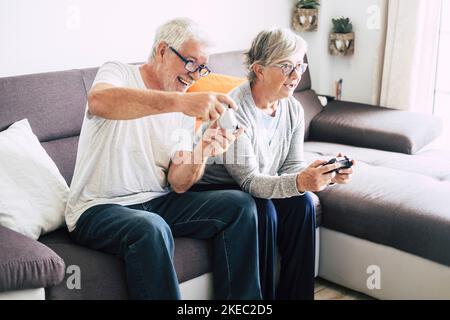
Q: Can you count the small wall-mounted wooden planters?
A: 2